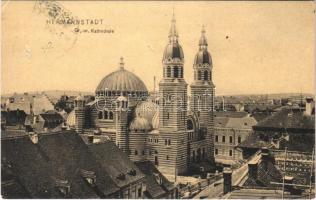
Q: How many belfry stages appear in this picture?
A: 2